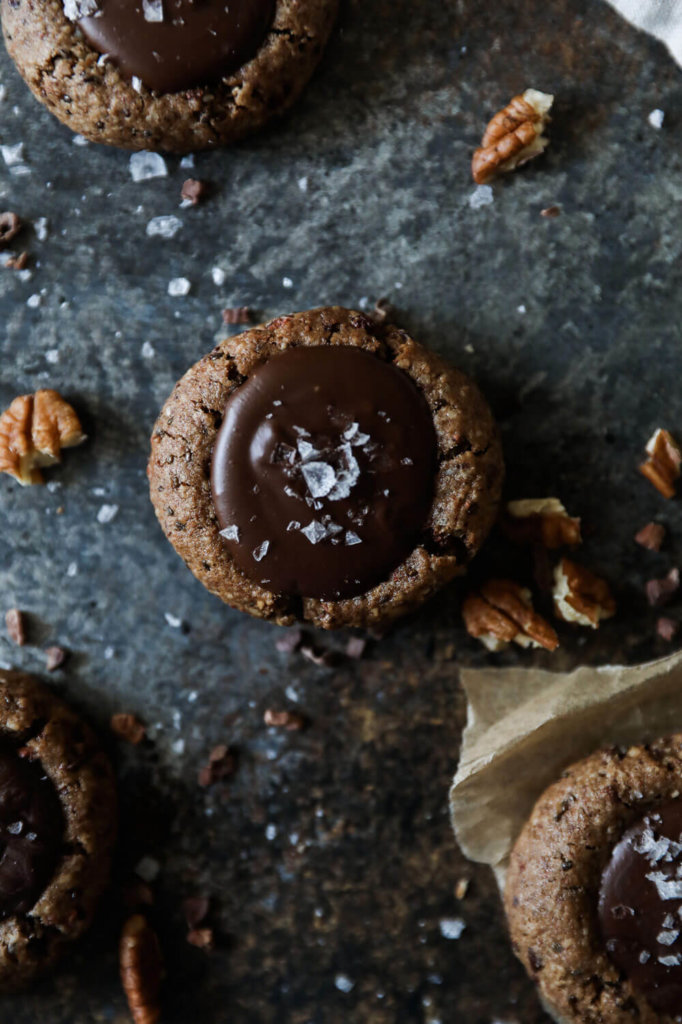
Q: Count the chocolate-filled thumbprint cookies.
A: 4